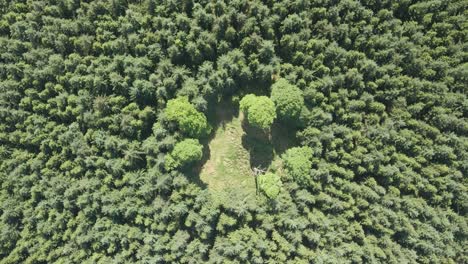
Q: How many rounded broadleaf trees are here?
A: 6